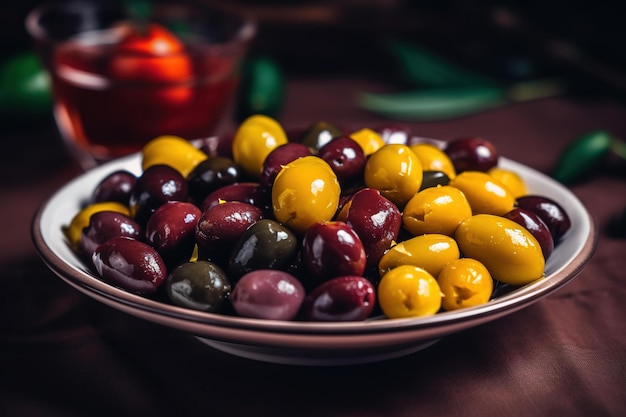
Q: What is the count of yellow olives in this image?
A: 14